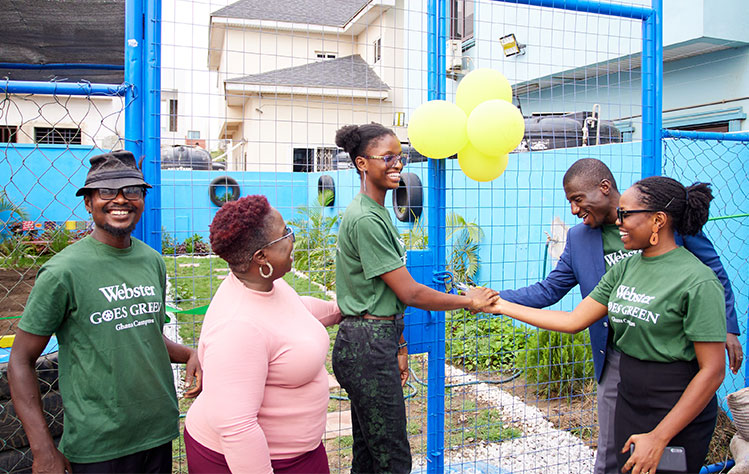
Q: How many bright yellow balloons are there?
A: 4